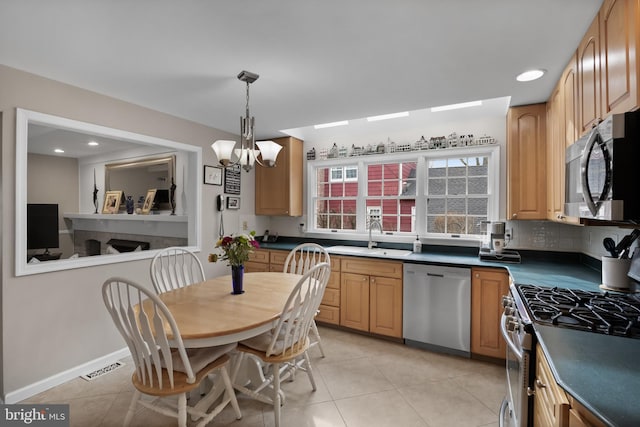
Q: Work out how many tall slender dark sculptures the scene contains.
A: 2